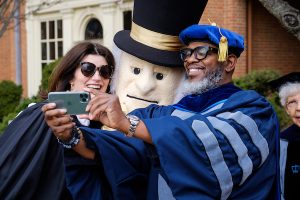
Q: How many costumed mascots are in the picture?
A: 1